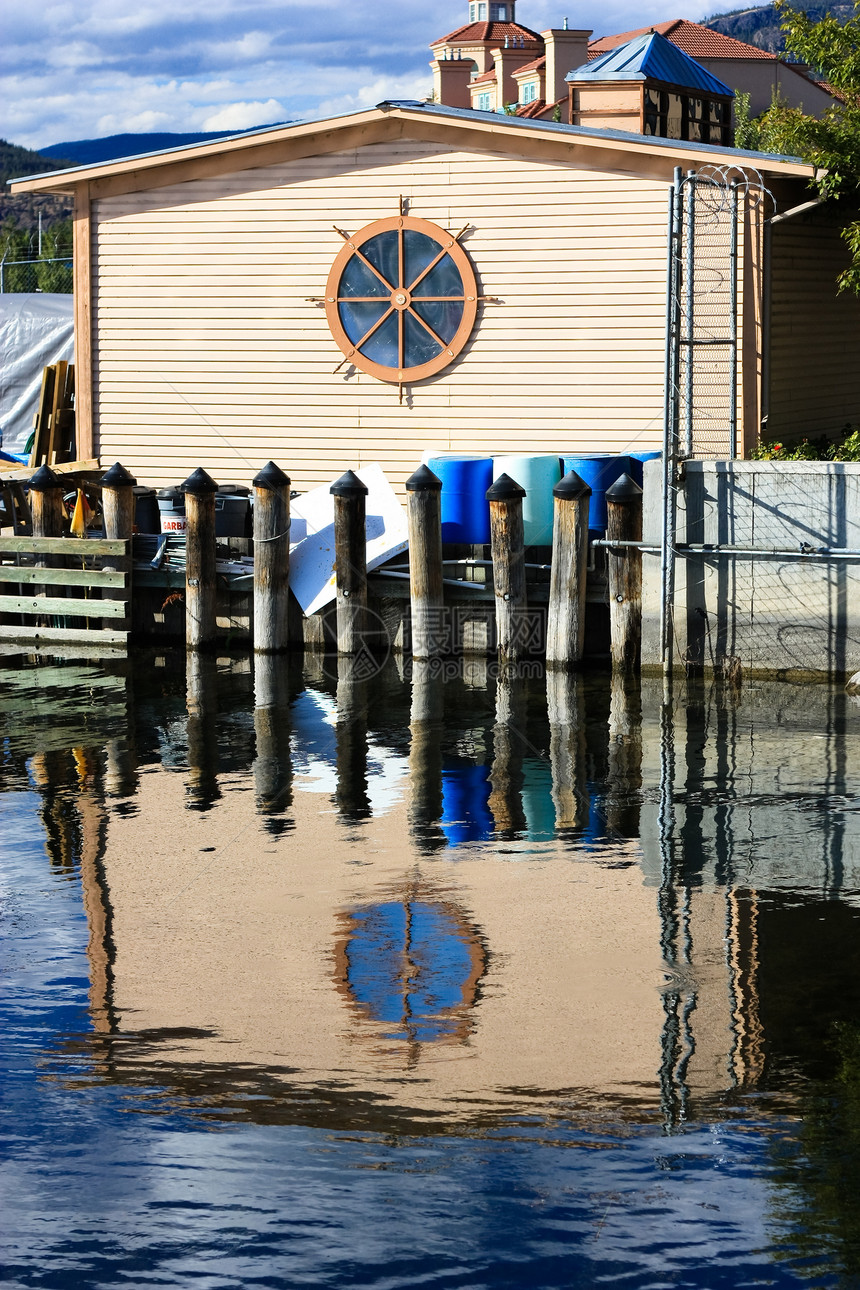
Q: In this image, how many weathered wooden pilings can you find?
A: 9